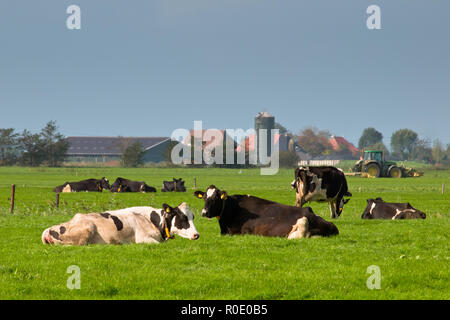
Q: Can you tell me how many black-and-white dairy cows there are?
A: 7